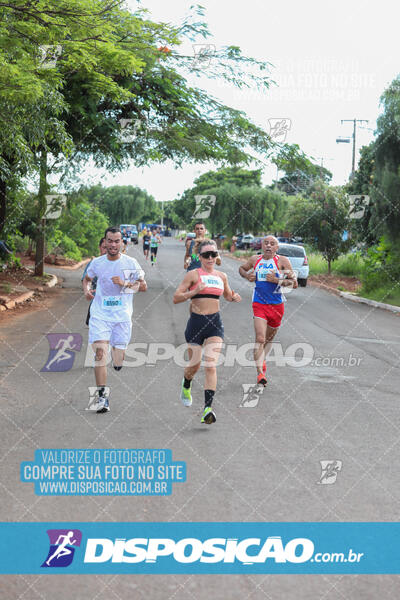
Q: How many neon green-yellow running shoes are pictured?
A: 2